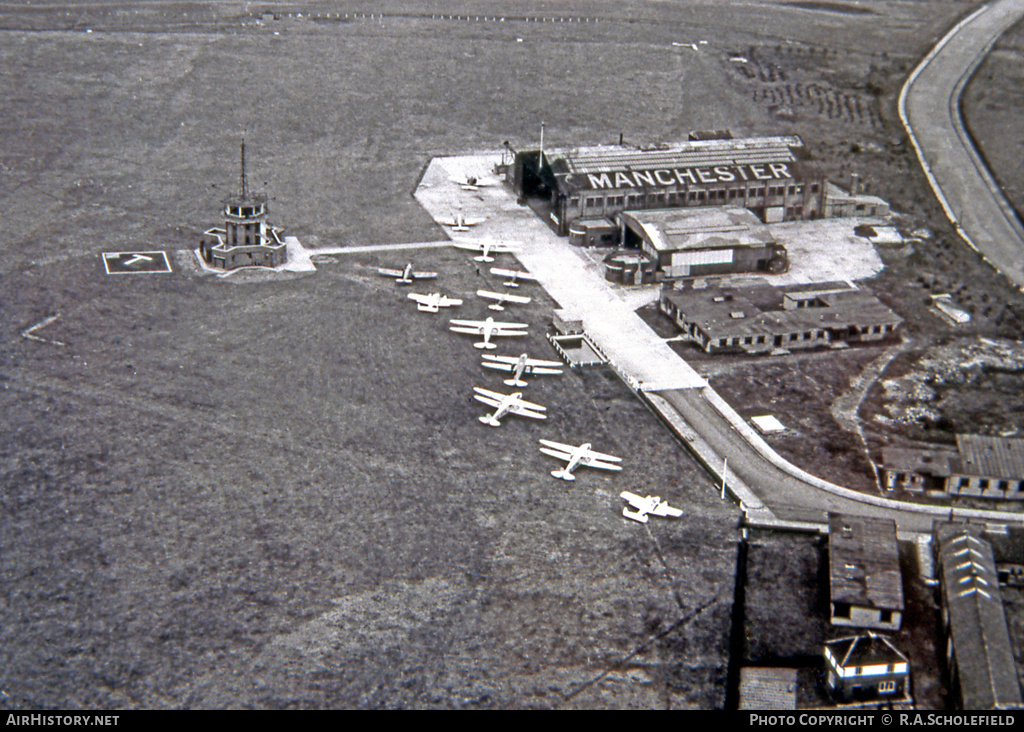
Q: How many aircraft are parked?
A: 12